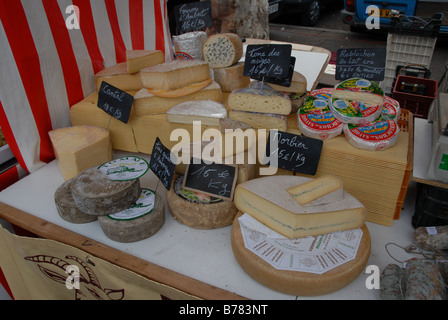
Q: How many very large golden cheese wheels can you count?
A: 1